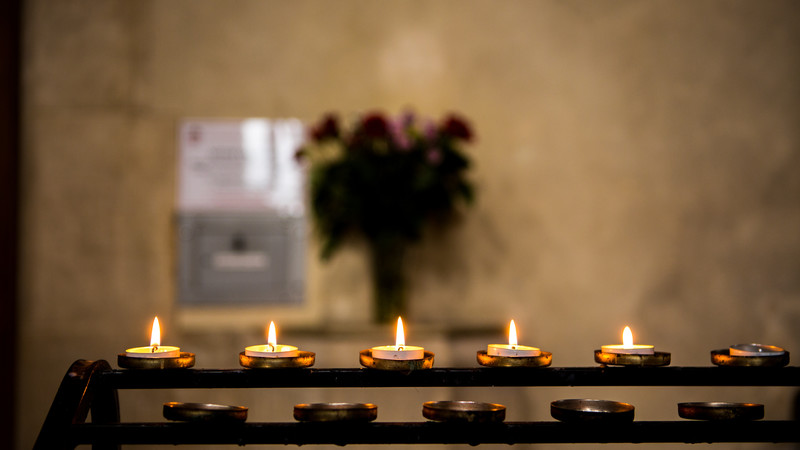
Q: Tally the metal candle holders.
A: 11